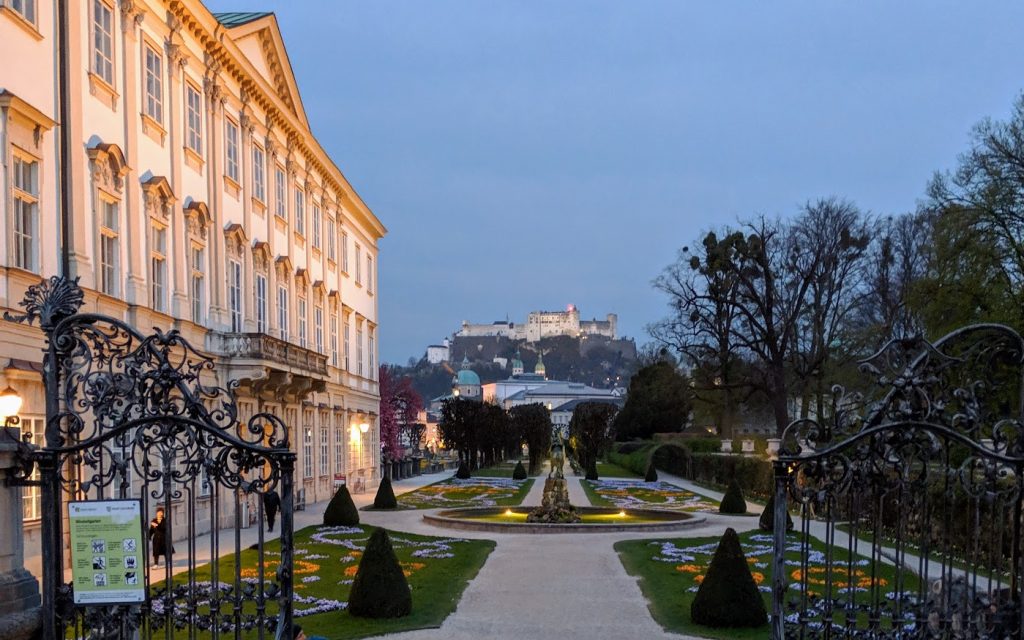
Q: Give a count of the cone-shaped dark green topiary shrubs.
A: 10